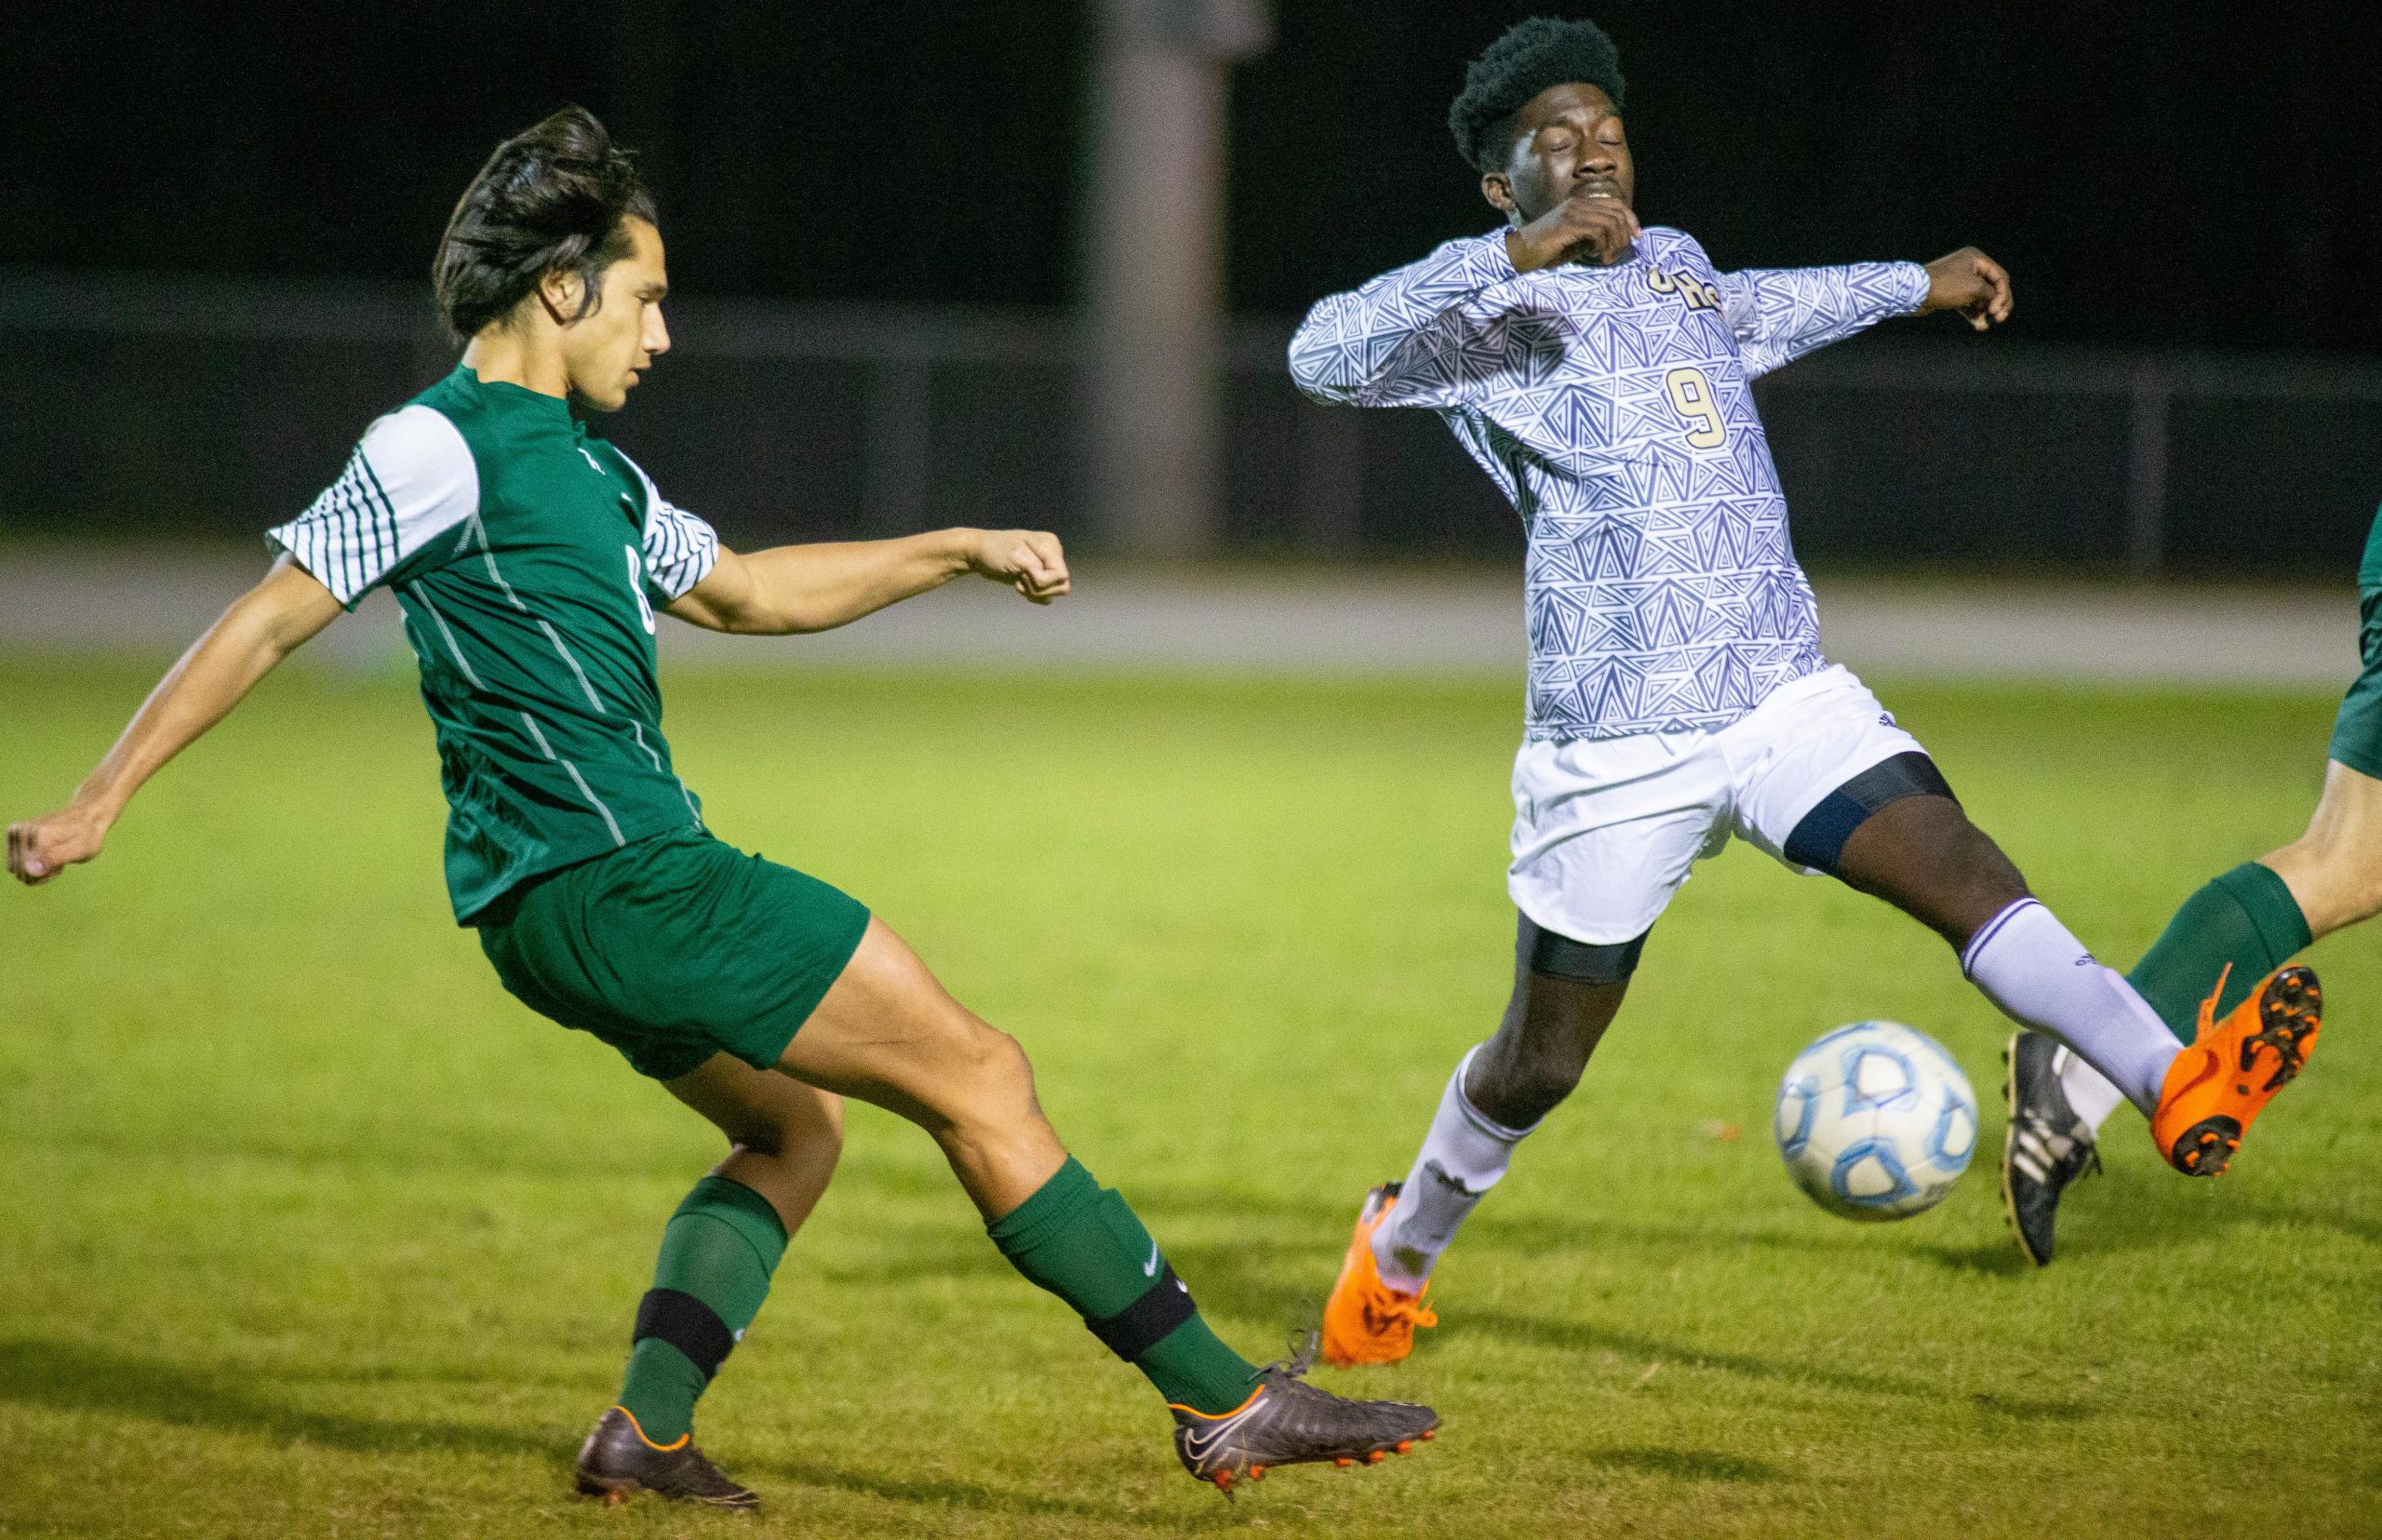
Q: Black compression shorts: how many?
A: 1